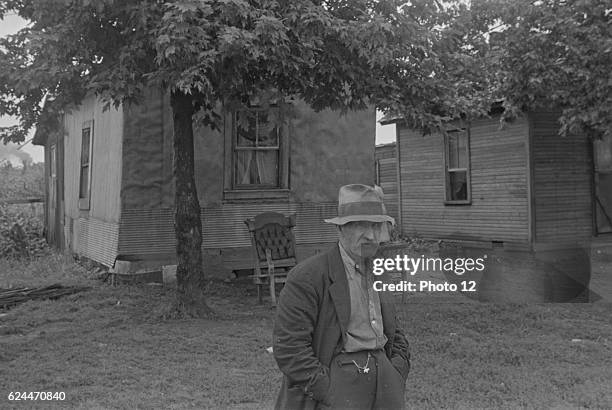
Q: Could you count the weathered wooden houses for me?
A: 2